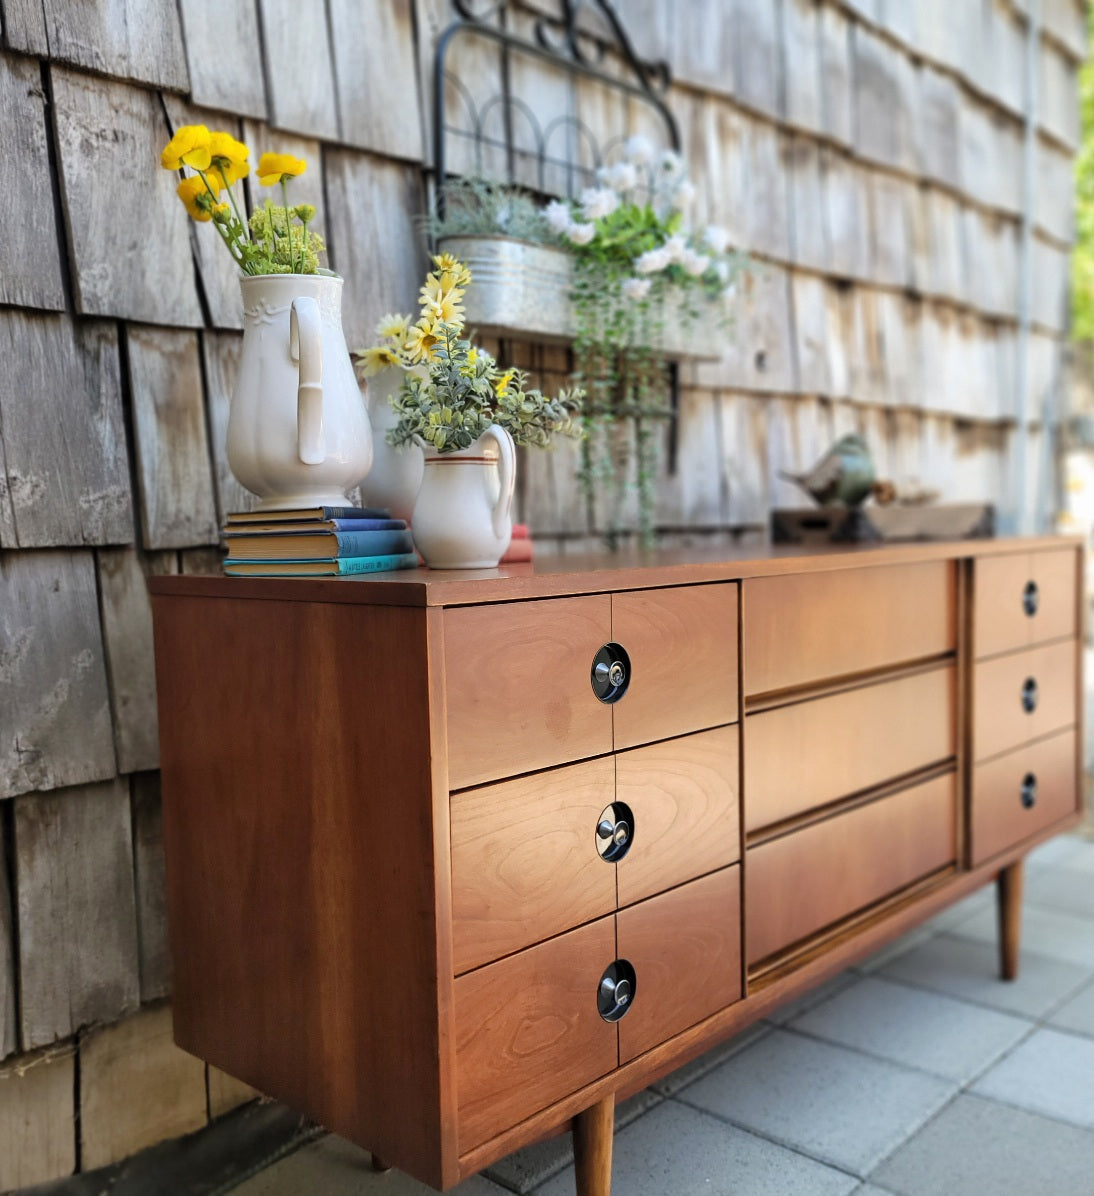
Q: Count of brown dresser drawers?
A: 9